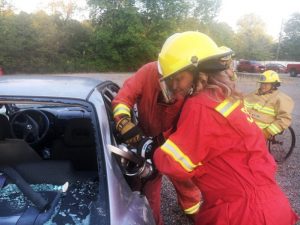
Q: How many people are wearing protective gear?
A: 3